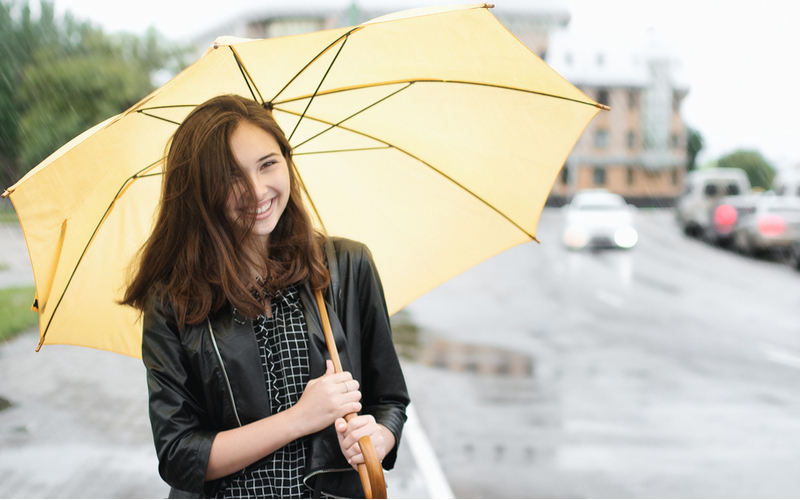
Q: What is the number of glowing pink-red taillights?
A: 2